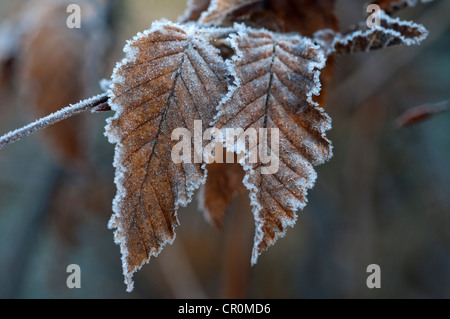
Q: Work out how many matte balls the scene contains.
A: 0